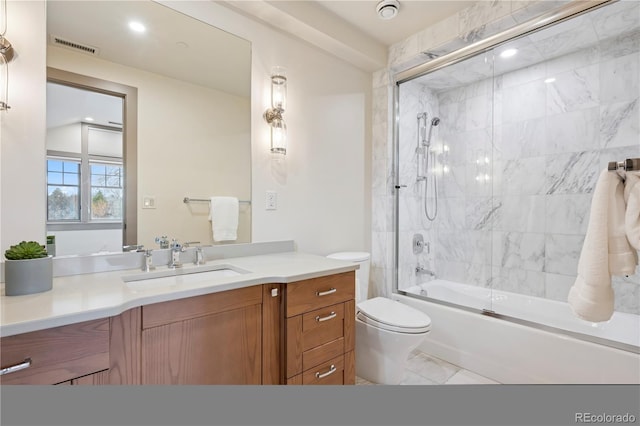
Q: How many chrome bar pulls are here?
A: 4